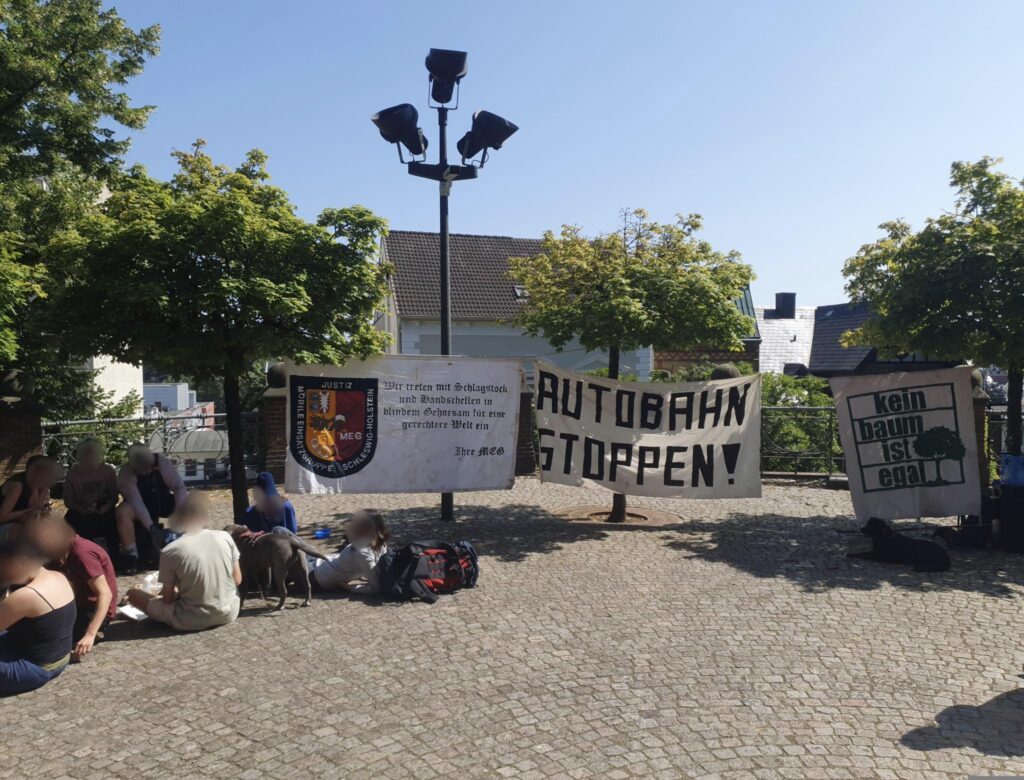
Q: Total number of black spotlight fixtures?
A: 3